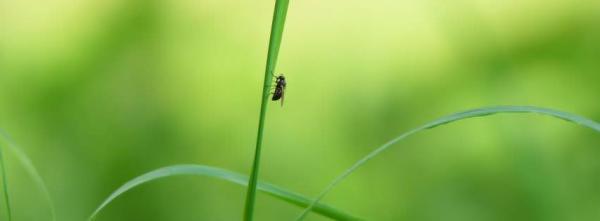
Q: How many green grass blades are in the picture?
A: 5